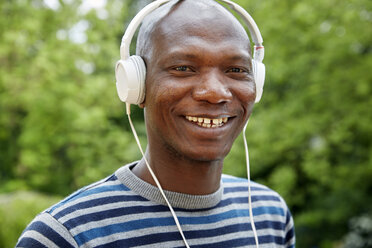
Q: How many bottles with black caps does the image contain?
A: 0